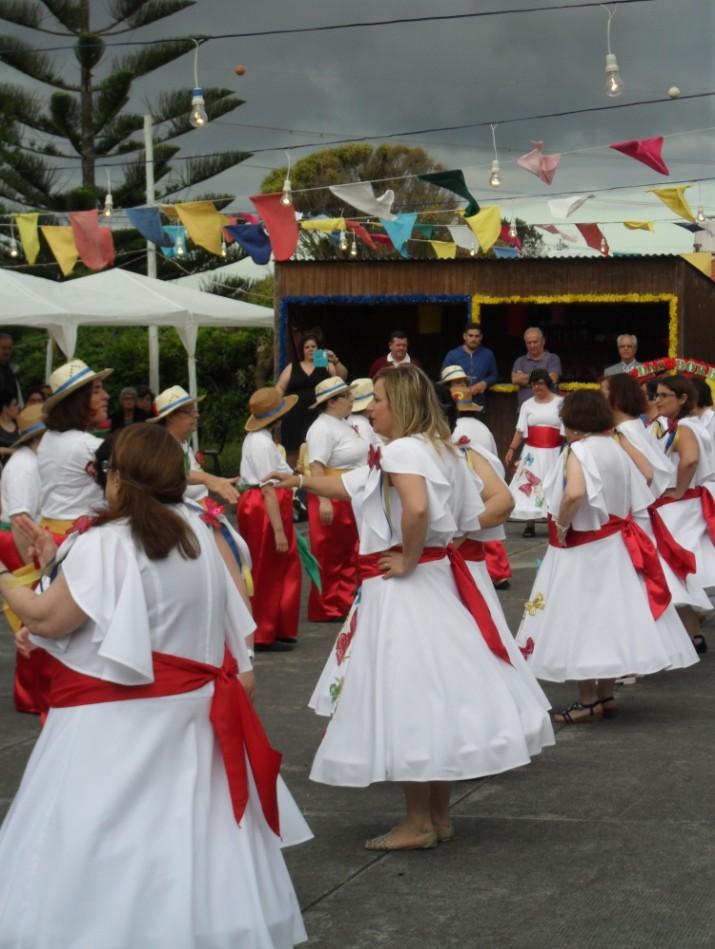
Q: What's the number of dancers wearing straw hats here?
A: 8